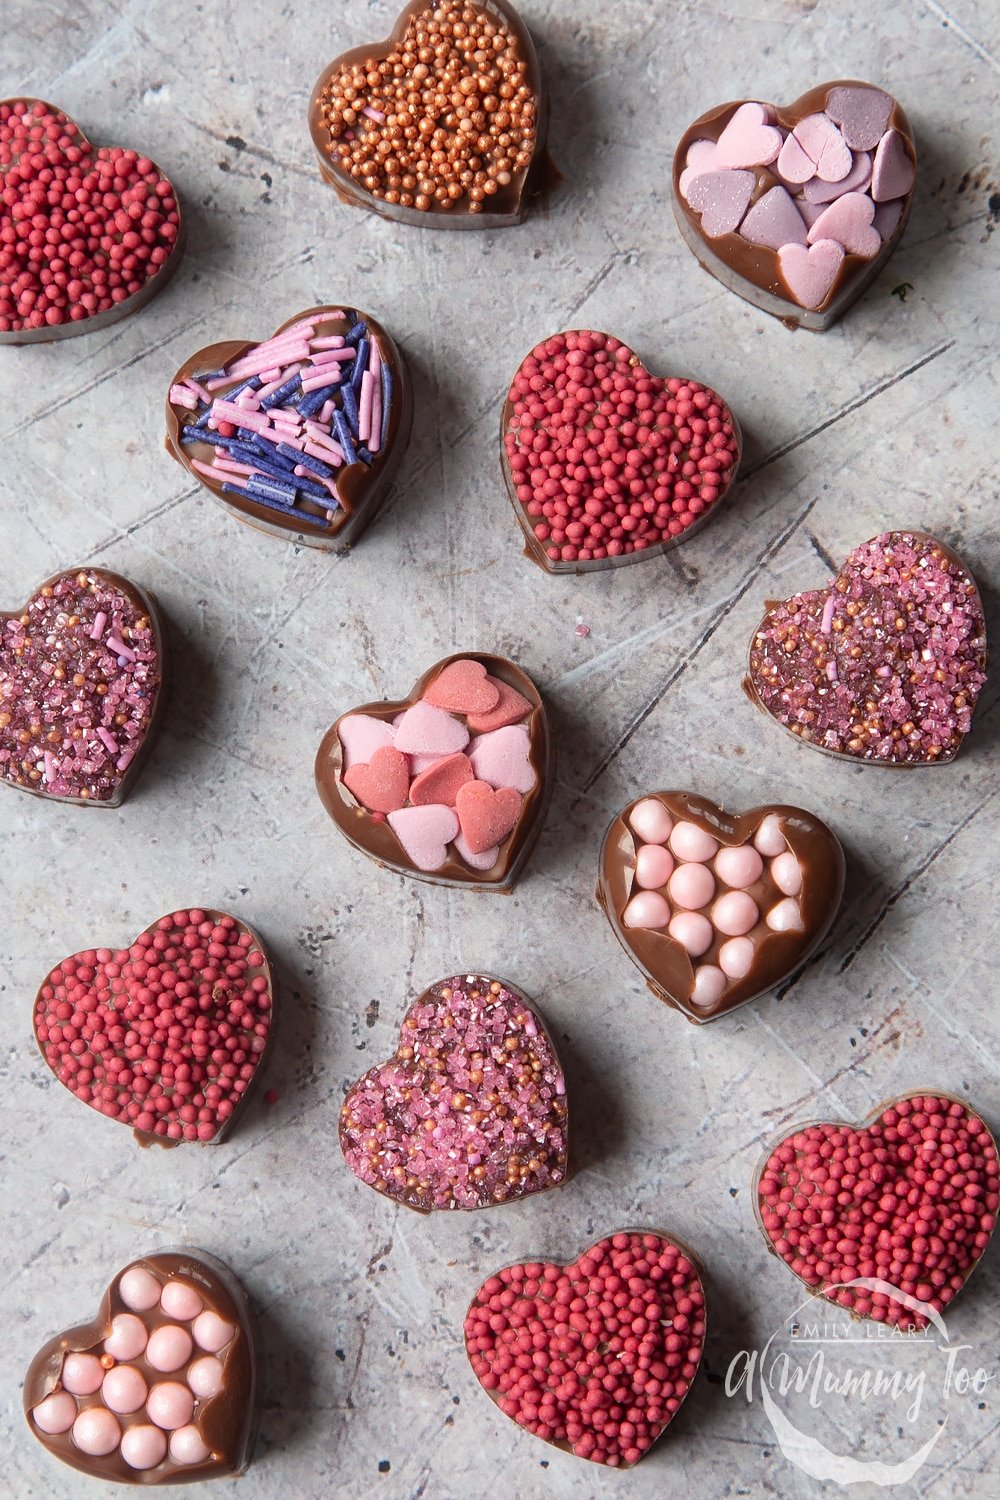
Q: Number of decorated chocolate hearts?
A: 14